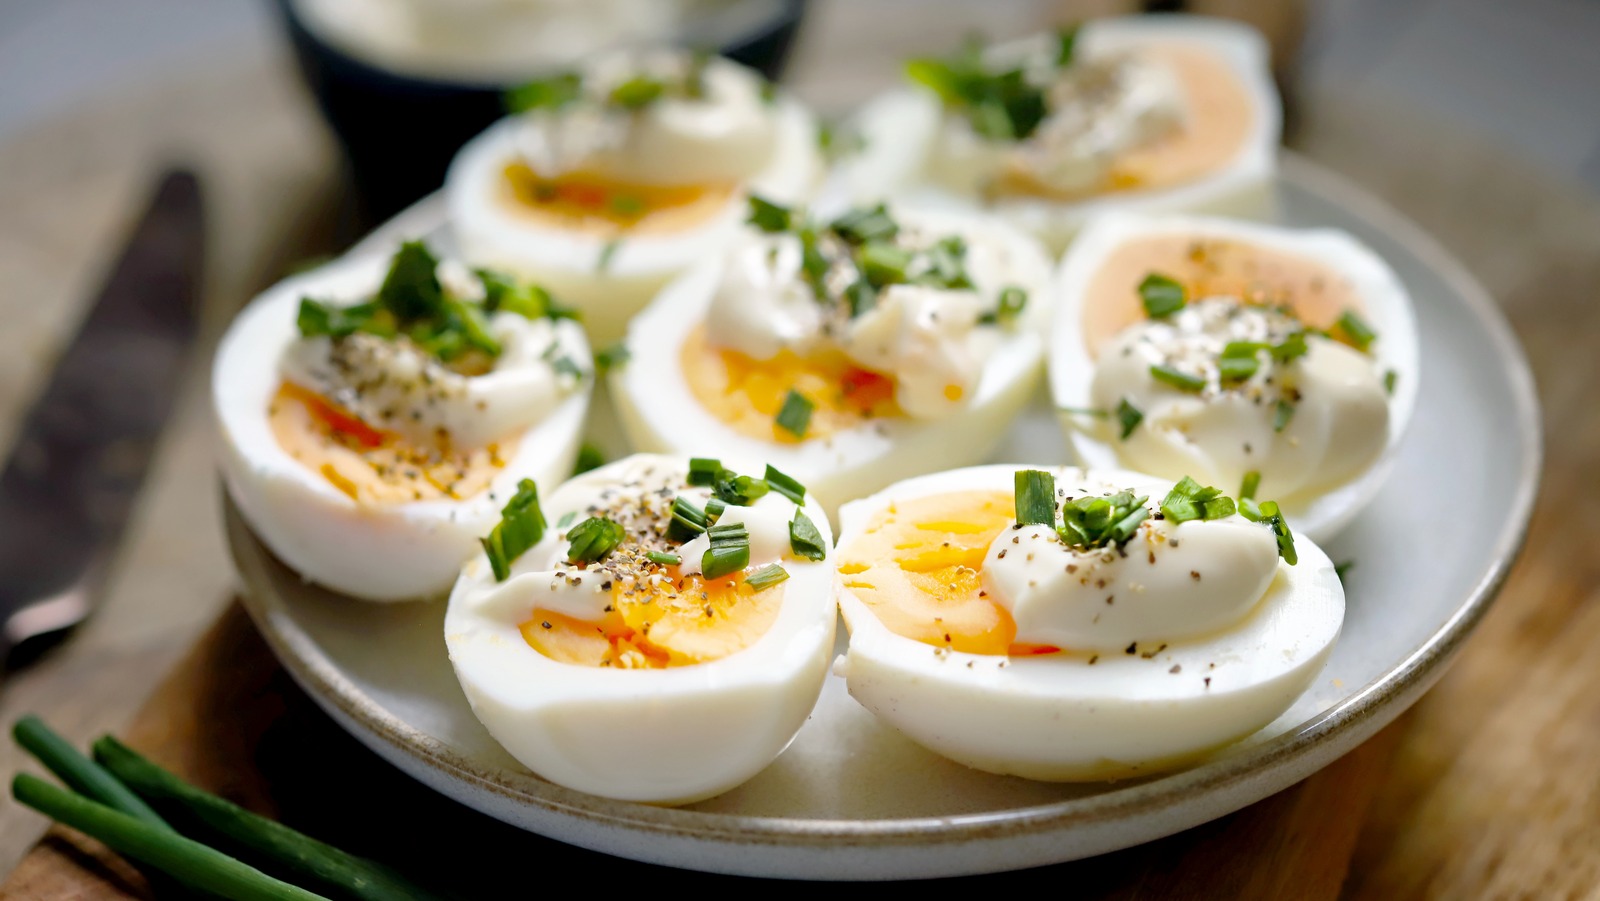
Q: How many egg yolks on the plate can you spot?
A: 7